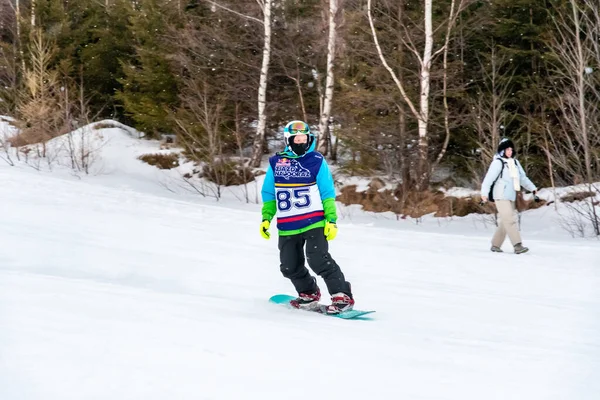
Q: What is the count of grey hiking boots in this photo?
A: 2